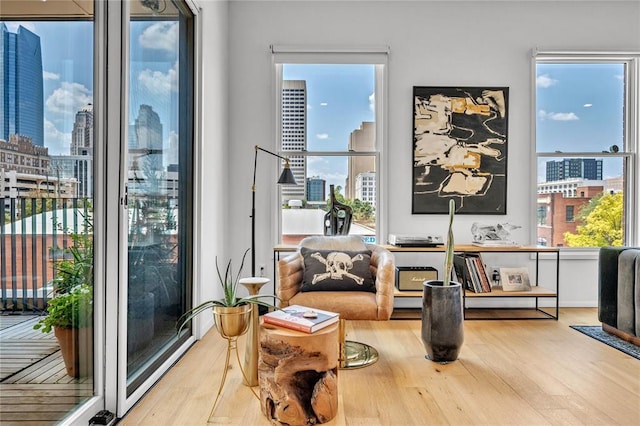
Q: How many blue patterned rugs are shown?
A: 1